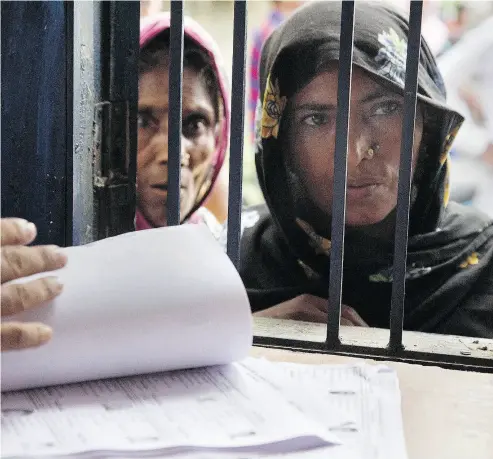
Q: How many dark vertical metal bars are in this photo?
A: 4